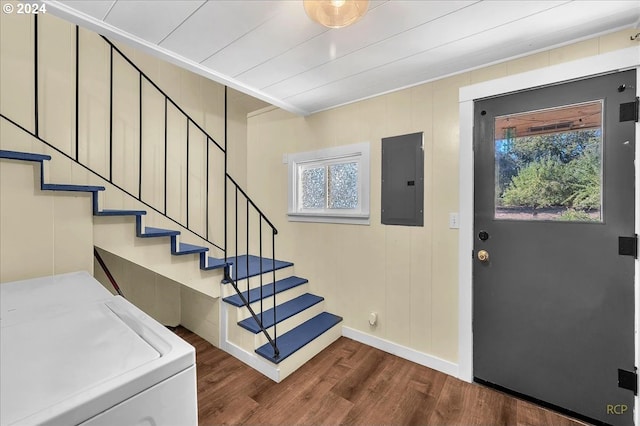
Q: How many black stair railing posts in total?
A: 12